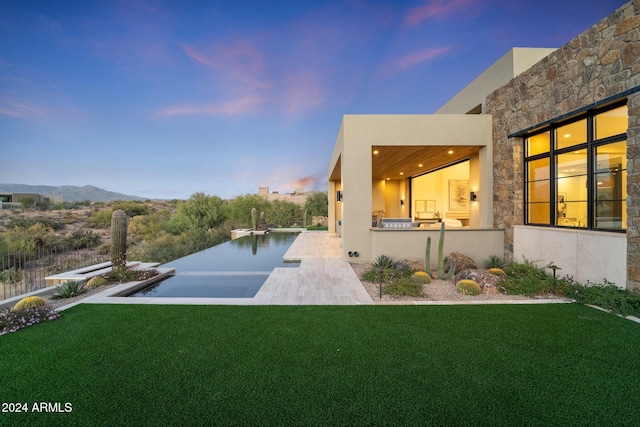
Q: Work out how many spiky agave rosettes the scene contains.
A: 3